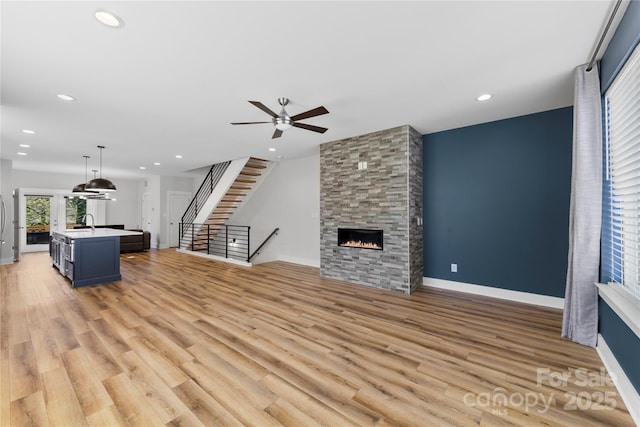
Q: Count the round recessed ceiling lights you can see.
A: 10